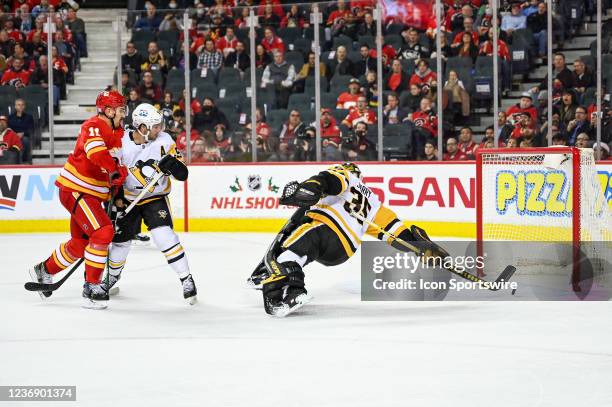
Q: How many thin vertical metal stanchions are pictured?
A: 10